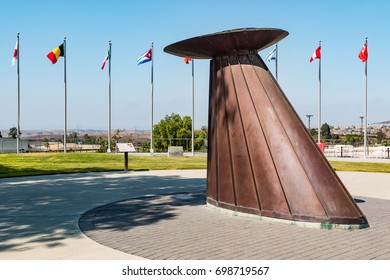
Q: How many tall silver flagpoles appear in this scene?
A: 8